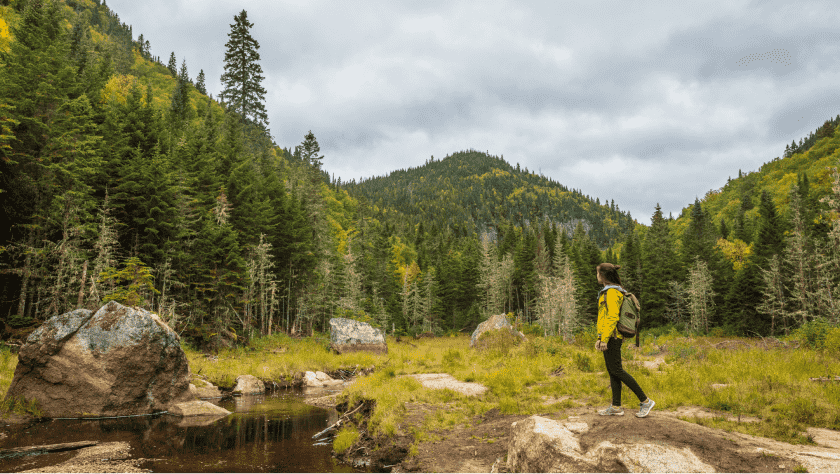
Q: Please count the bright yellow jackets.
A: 1